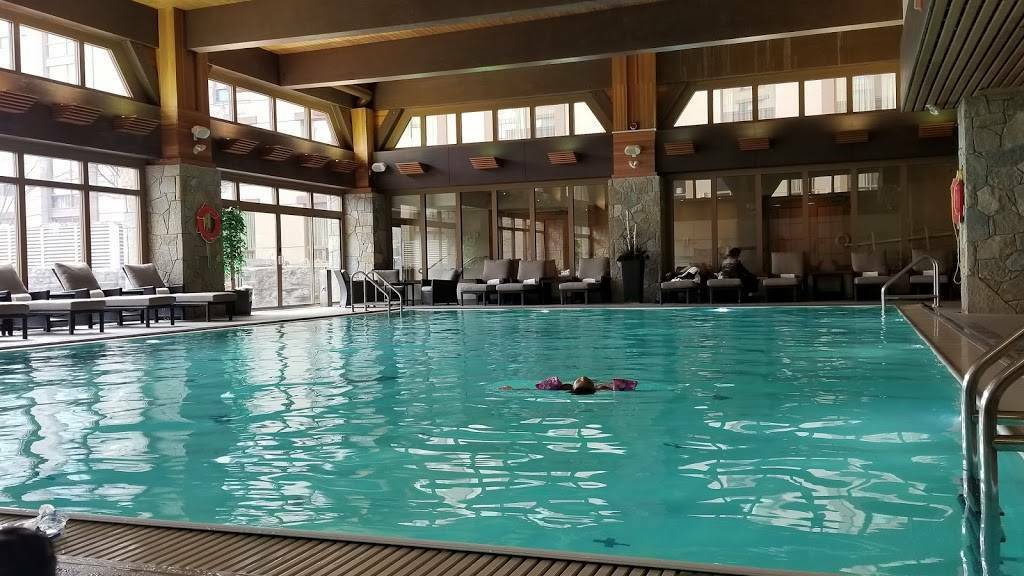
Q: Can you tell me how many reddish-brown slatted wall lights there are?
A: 14